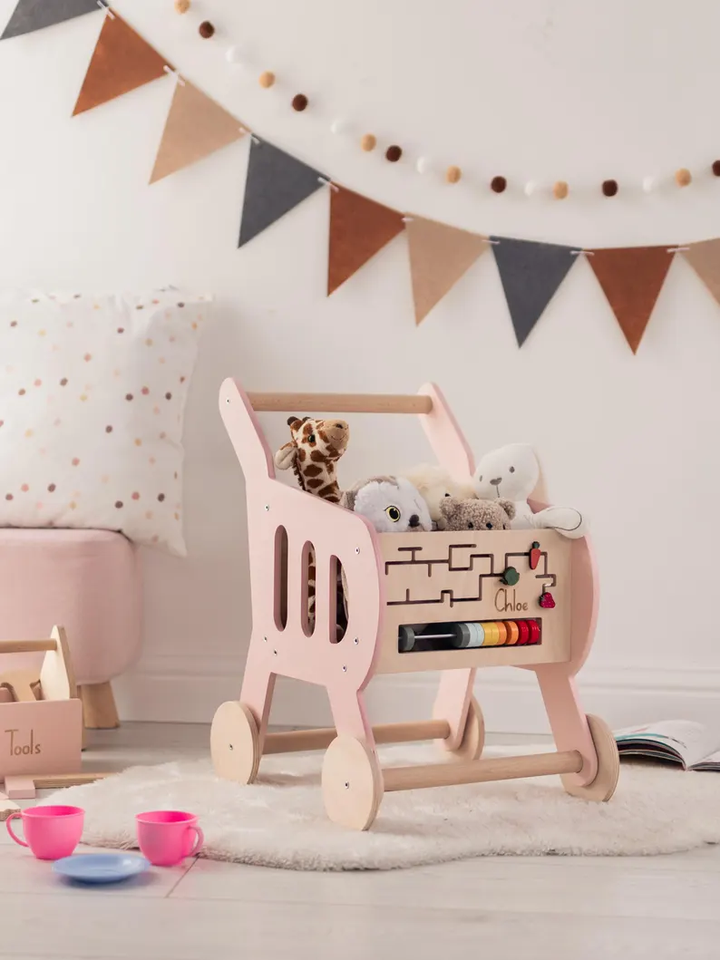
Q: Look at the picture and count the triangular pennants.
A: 9